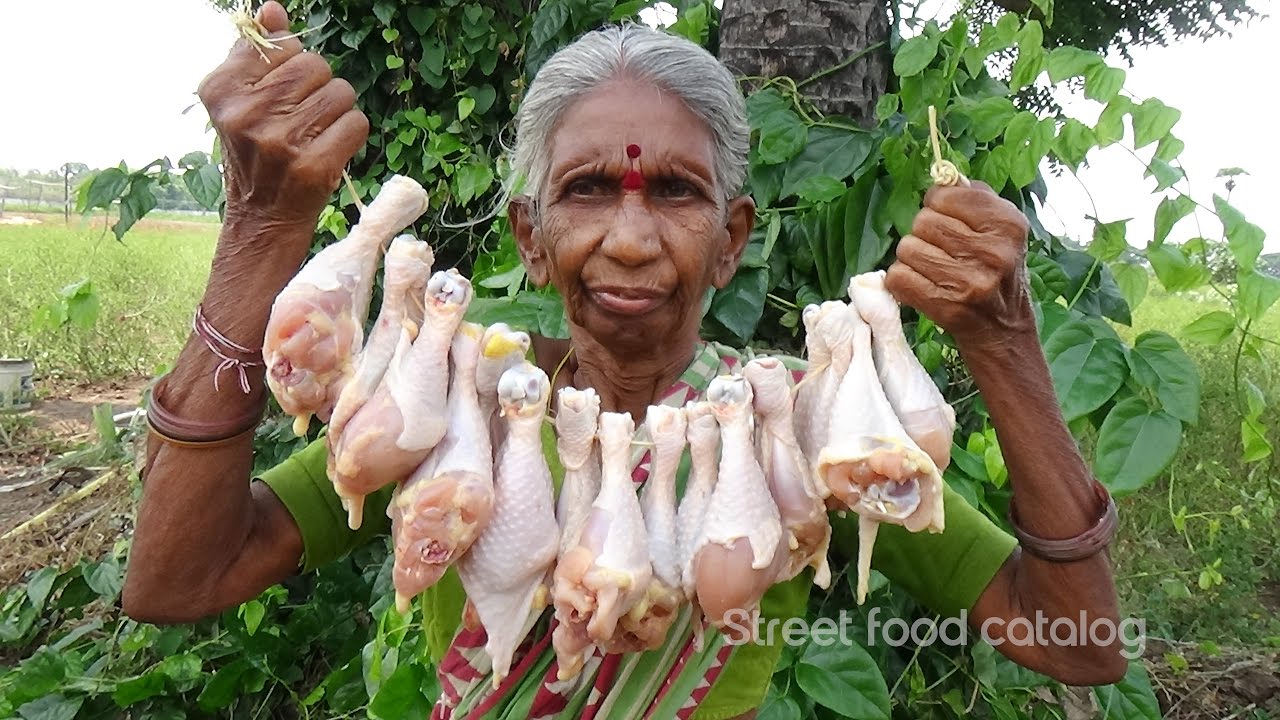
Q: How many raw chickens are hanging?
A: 15